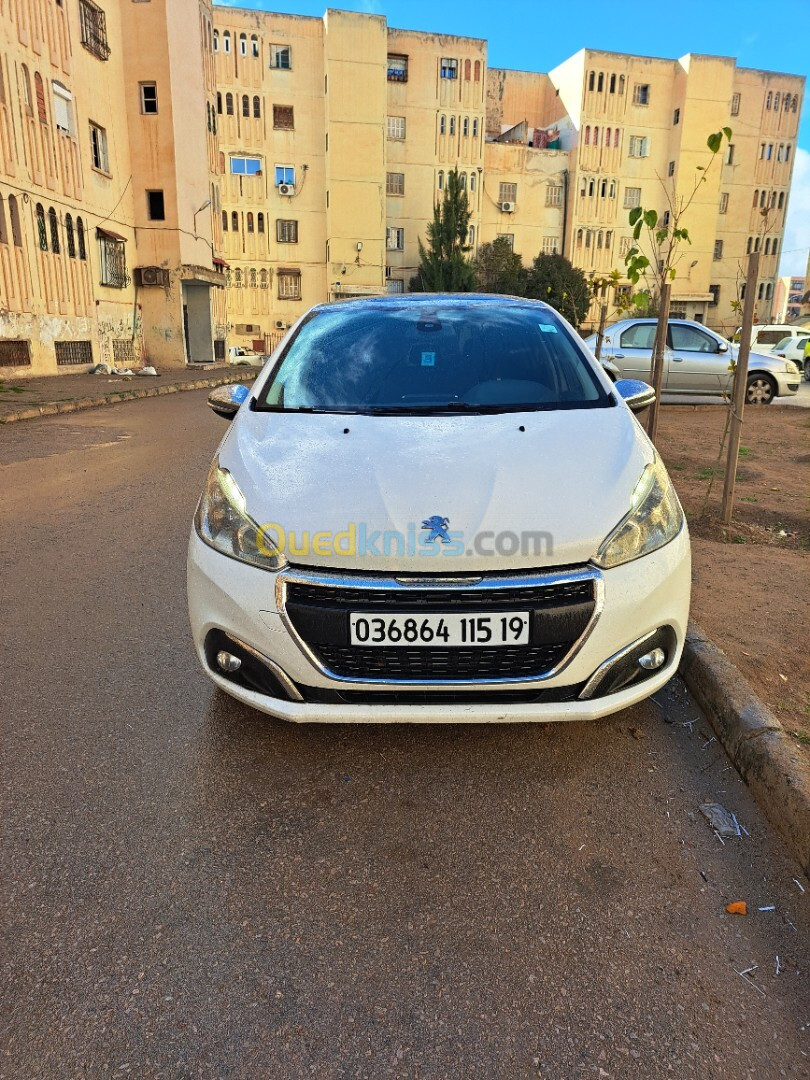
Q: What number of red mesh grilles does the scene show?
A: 0